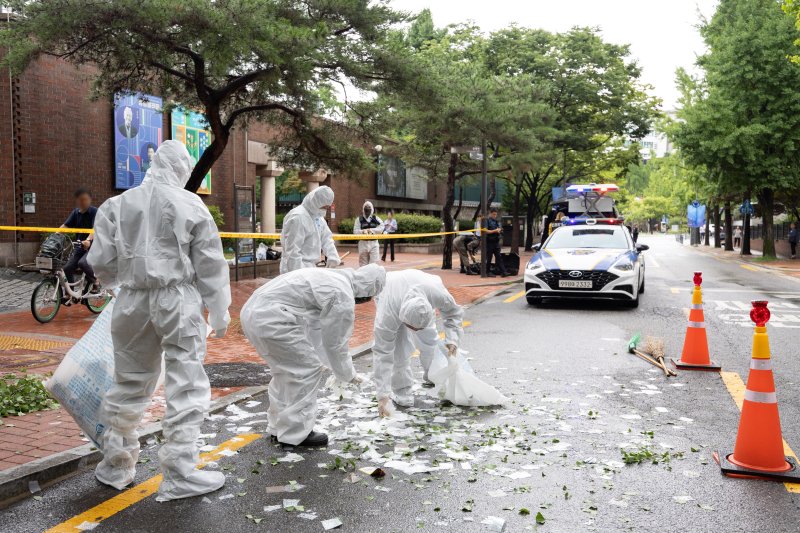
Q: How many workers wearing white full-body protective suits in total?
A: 5